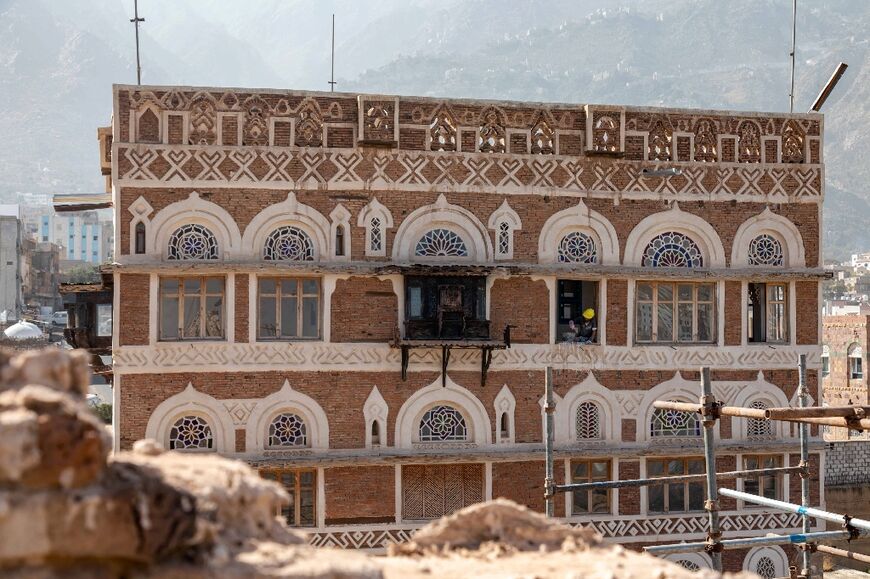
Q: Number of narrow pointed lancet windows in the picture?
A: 6